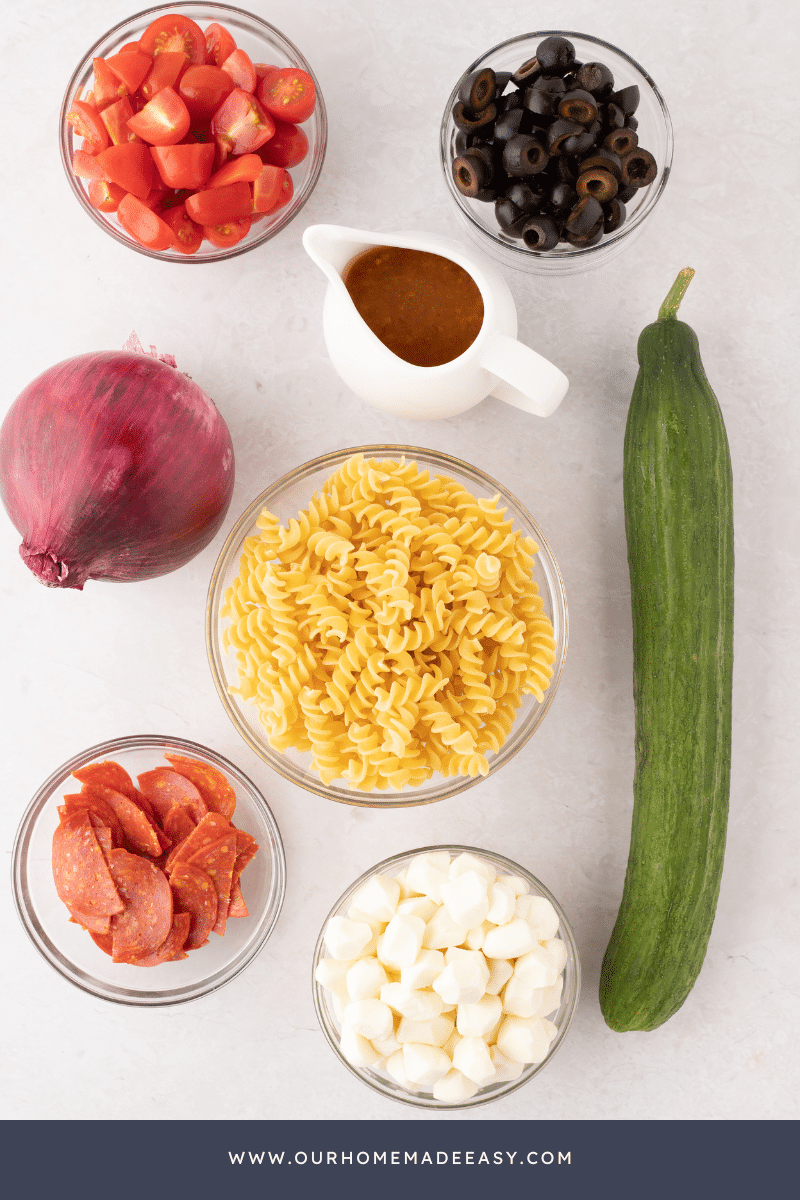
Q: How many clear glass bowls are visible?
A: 5